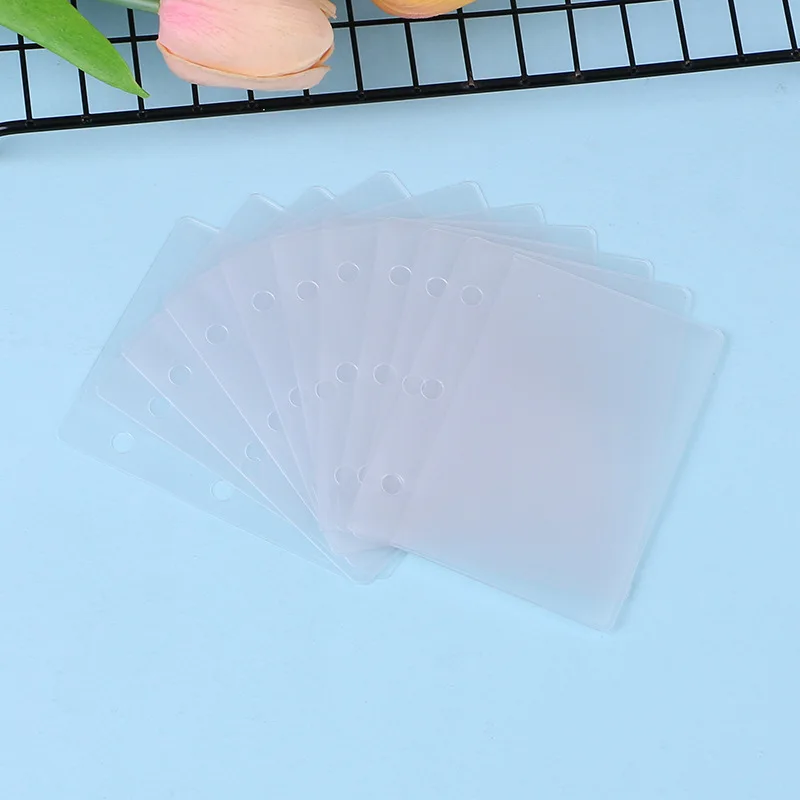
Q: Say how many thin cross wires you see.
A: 15